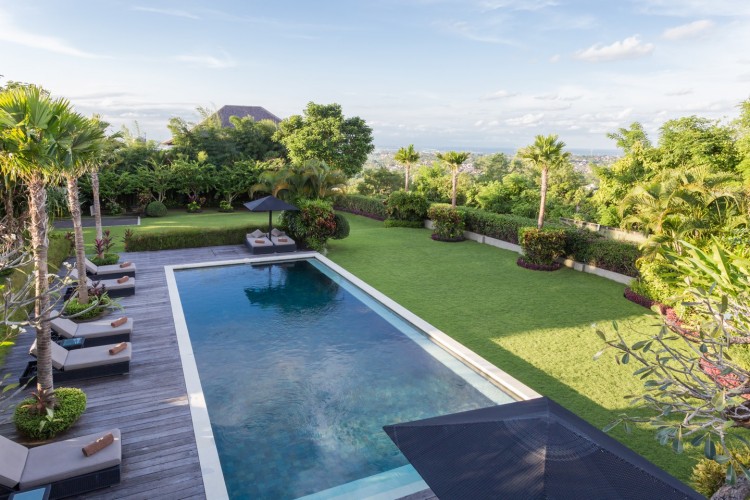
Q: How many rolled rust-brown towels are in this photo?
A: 7